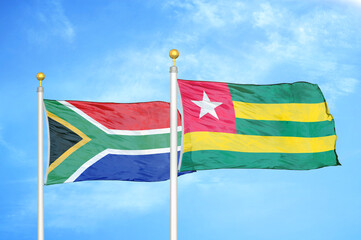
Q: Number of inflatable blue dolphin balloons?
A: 0